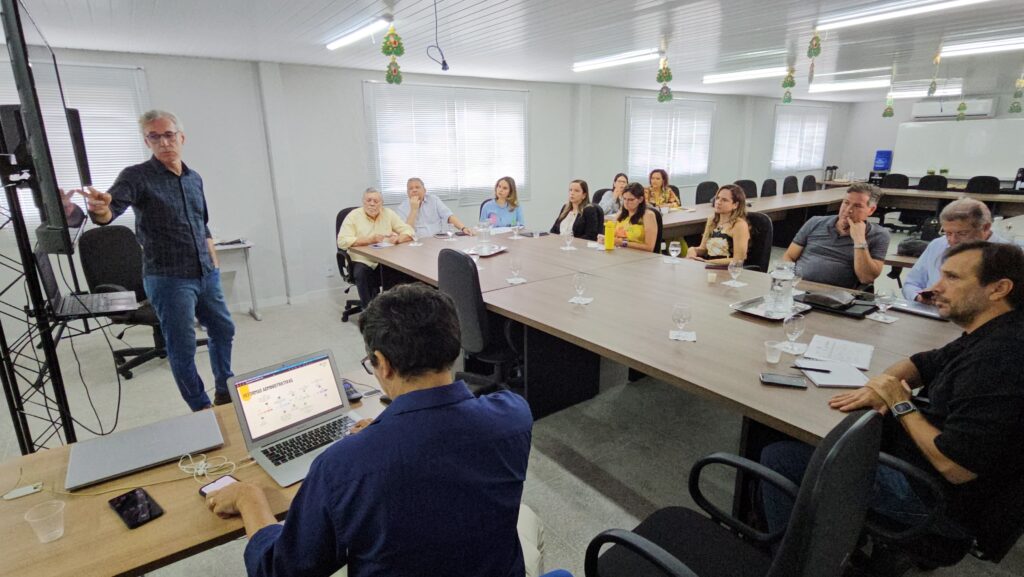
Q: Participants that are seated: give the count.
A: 12